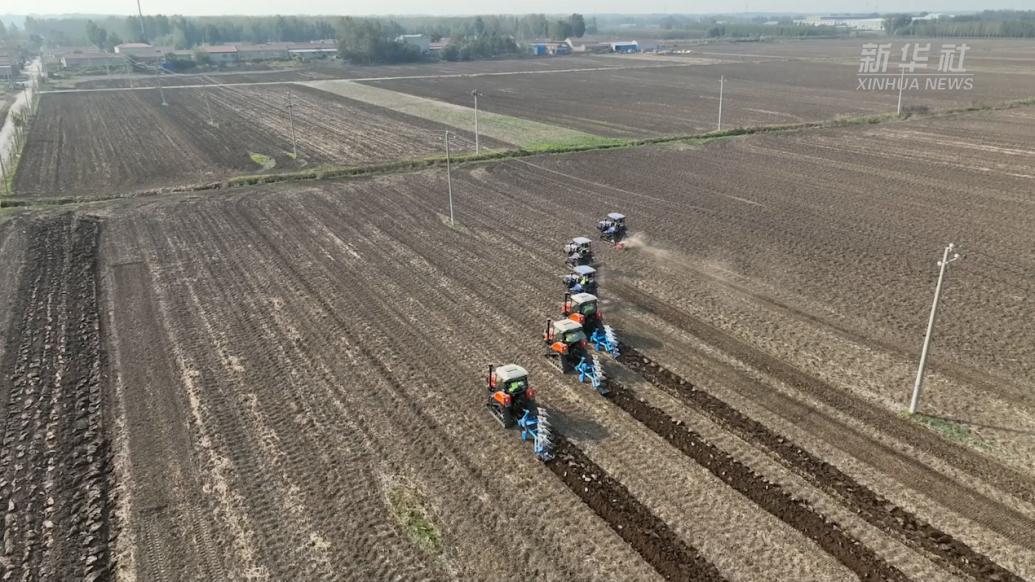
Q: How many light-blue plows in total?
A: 3